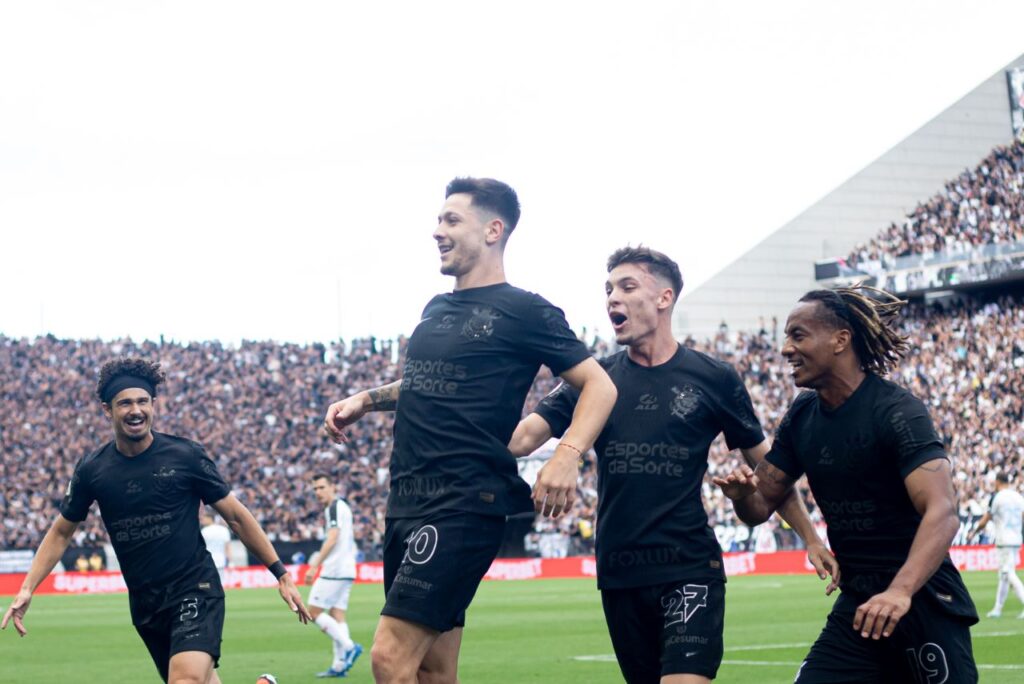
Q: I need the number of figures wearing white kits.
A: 3